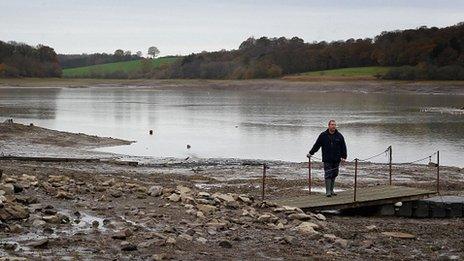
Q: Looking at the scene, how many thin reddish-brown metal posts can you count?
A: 5